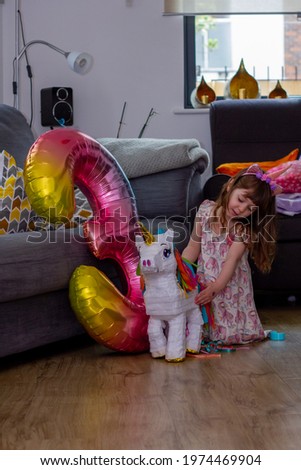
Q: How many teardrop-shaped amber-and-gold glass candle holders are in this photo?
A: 3